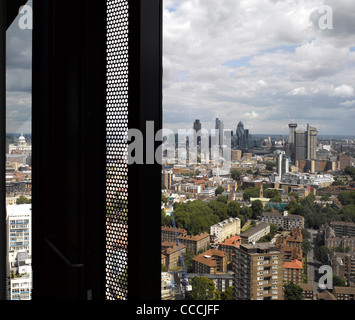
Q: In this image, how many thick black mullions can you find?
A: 2